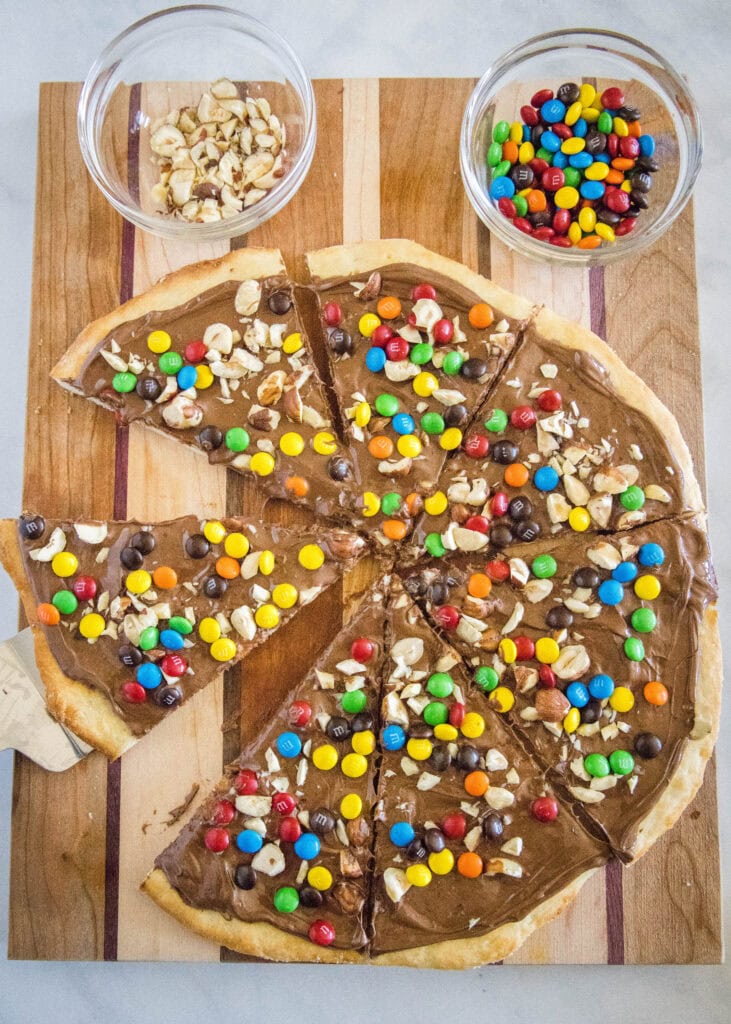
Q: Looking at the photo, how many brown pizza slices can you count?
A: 7